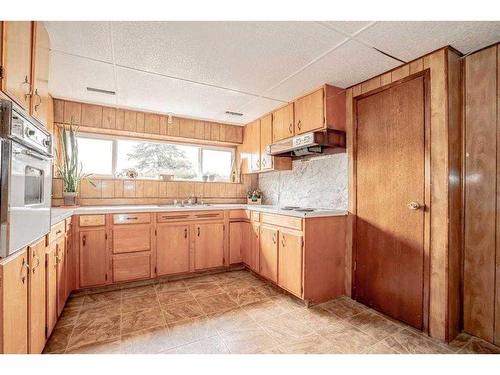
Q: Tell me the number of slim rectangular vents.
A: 2